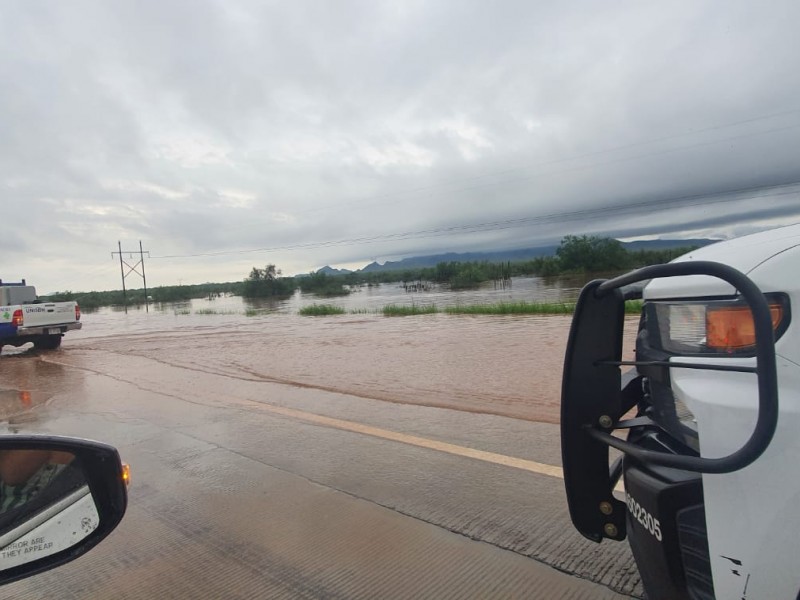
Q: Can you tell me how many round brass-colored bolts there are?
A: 3